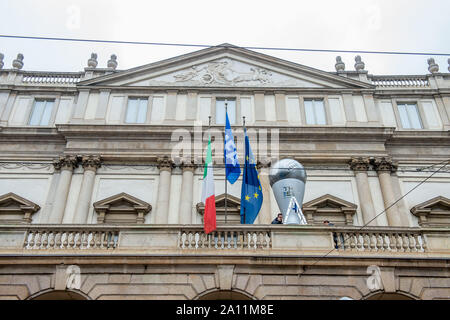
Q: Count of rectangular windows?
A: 5